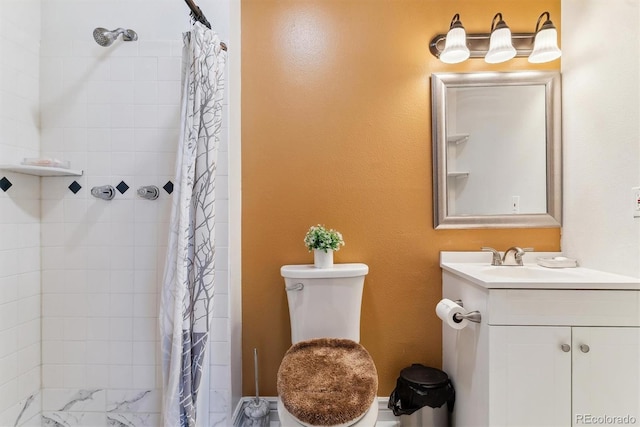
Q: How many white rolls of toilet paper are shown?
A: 1